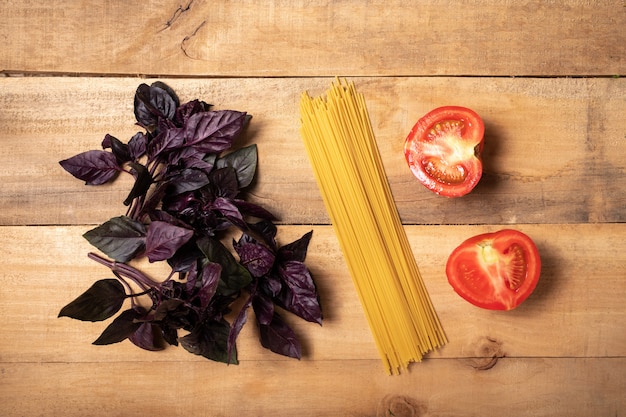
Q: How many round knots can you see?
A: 2